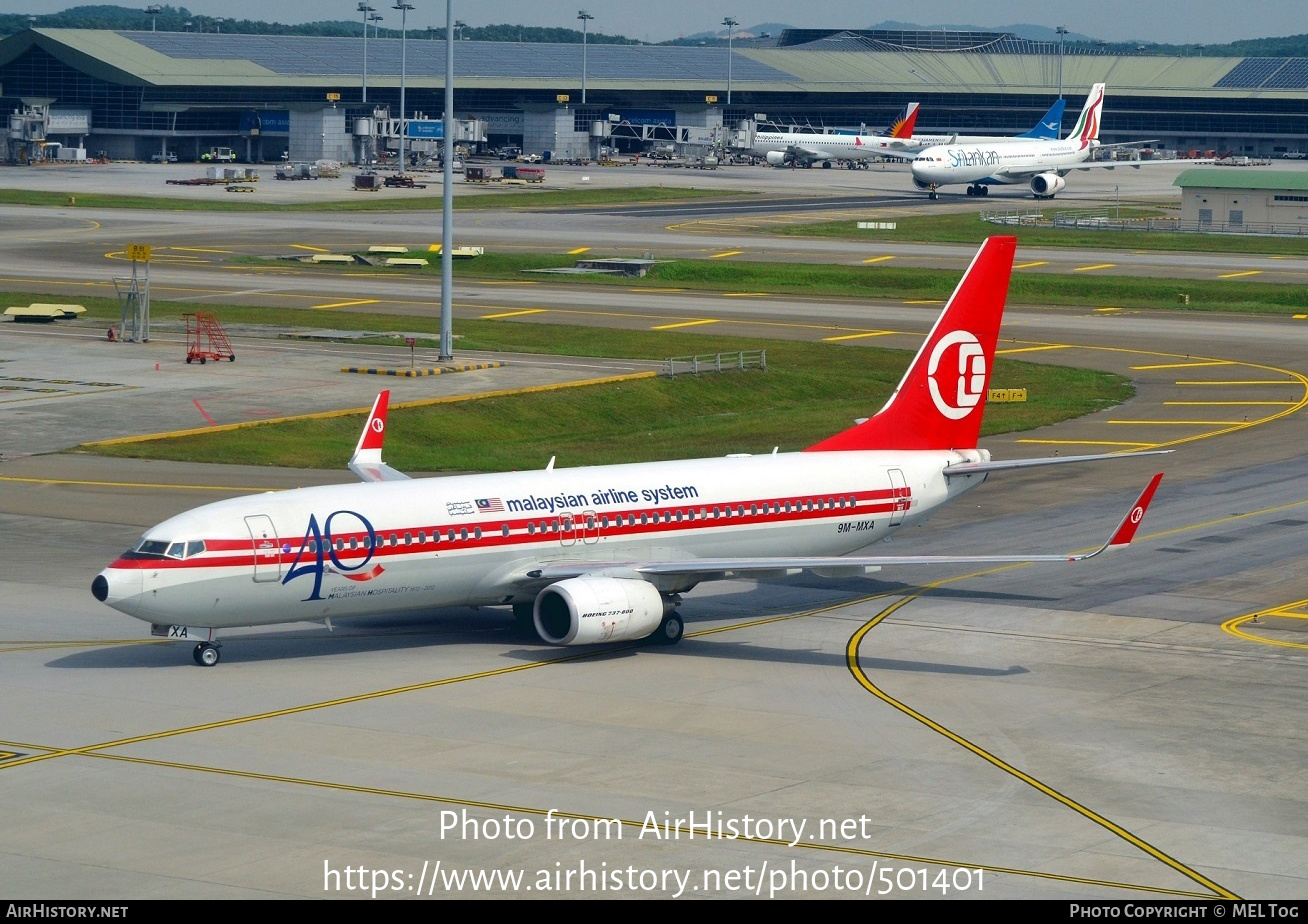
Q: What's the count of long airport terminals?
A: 1